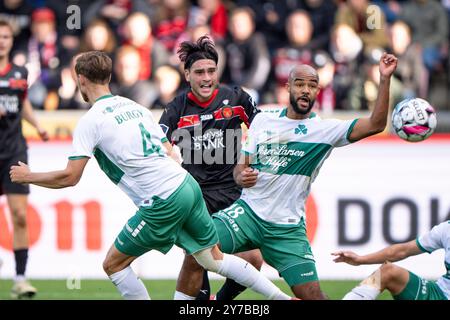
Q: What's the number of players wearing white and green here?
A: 3